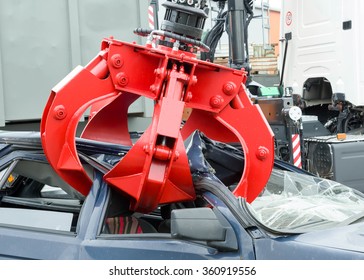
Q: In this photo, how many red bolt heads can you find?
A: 12